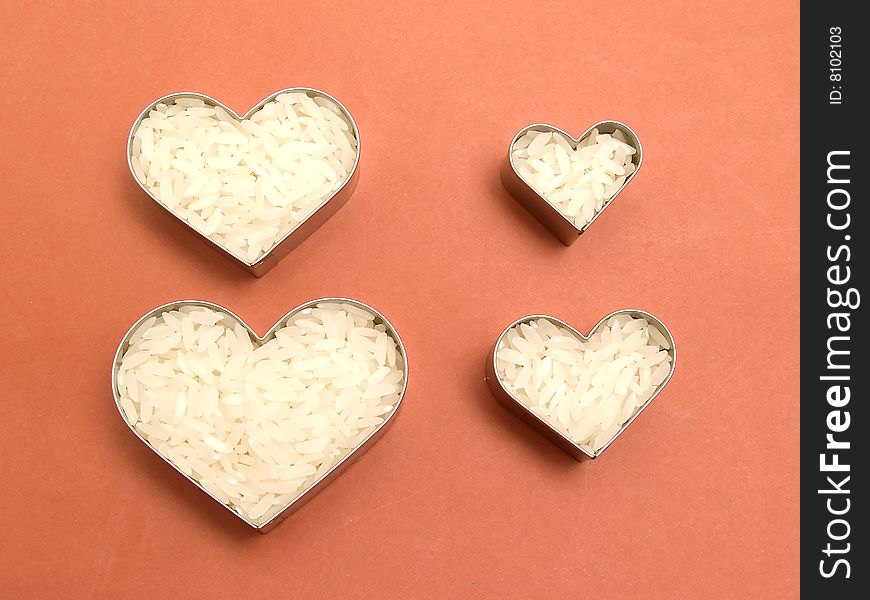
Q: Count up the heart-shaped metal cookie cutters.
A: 4